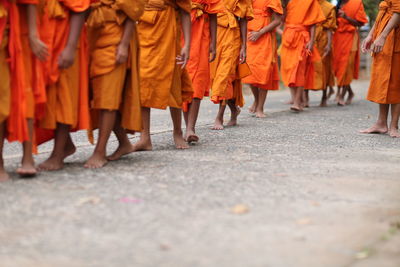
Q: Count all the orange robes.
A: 12